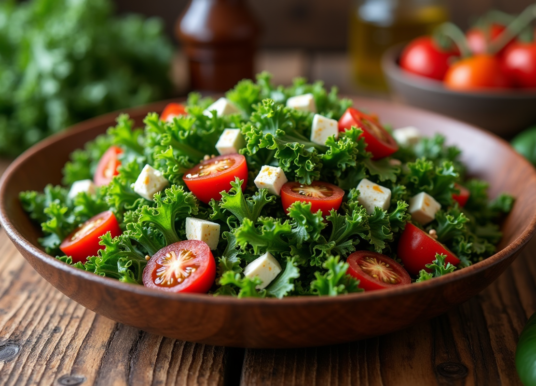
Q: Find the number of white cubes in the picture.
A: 12